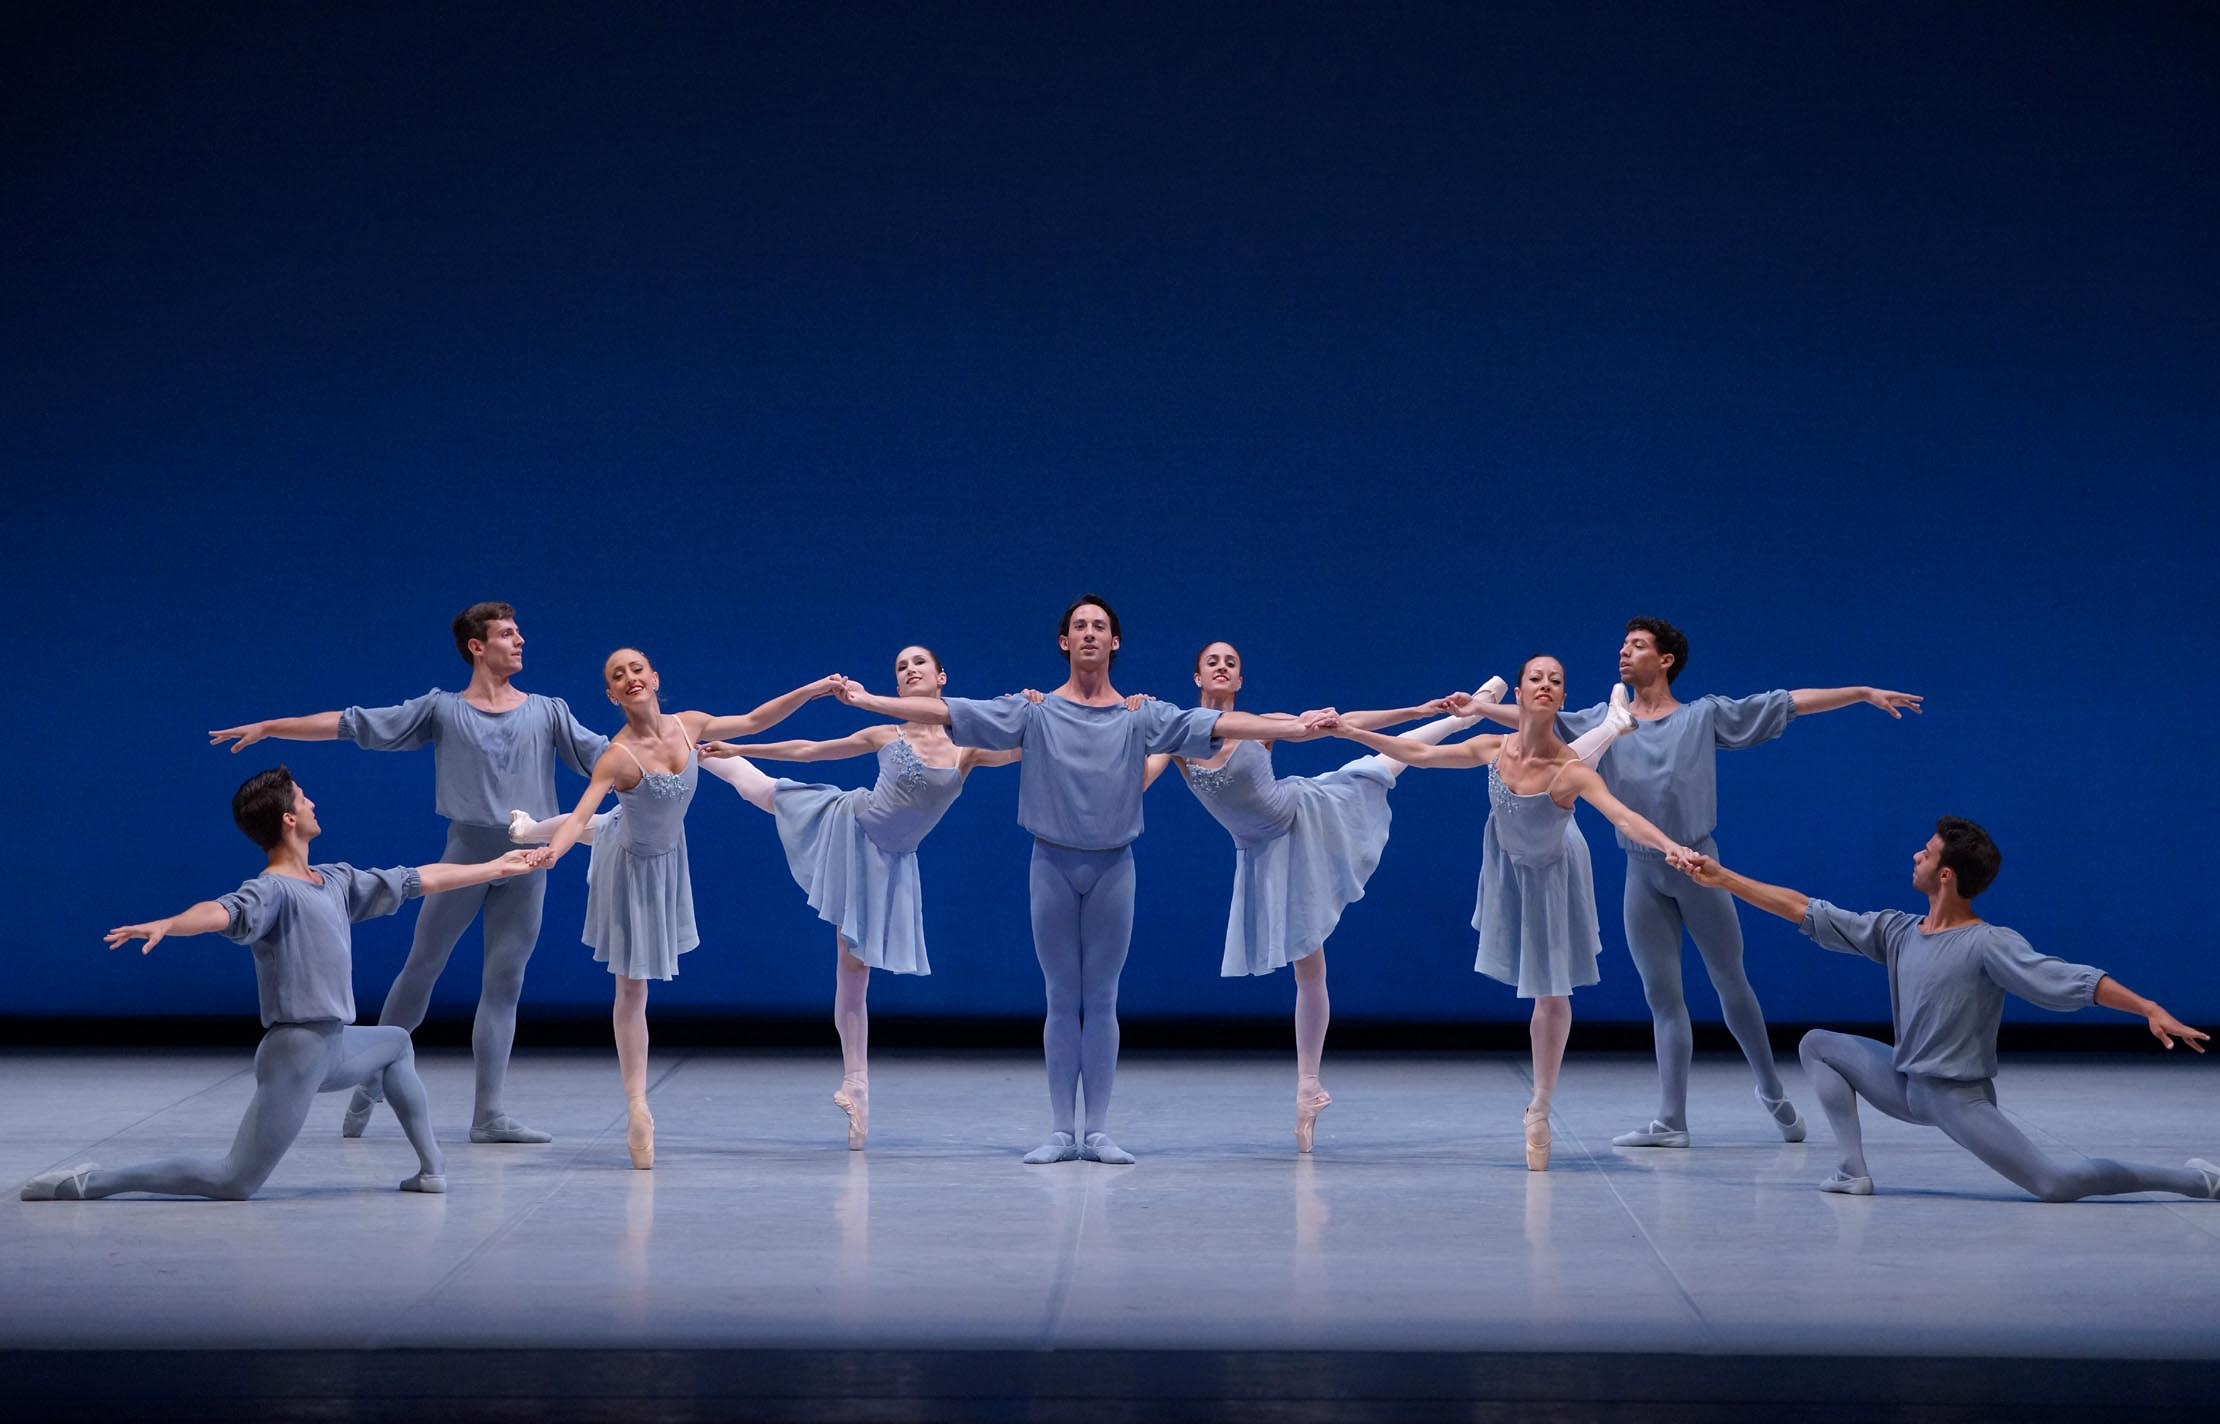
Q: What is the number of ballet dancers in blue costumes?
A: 9